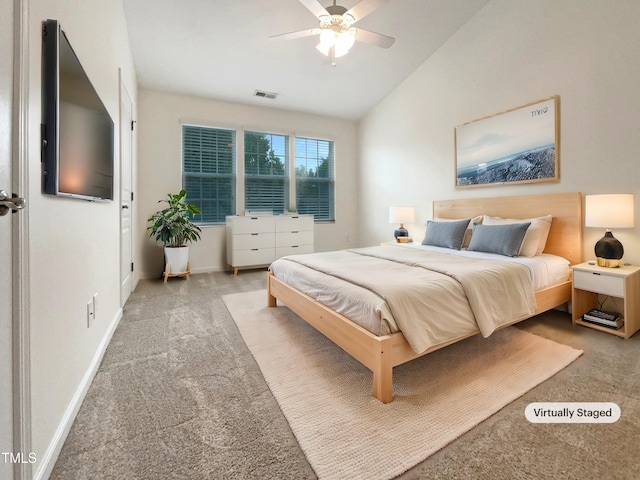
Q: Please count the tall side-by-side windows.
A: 3